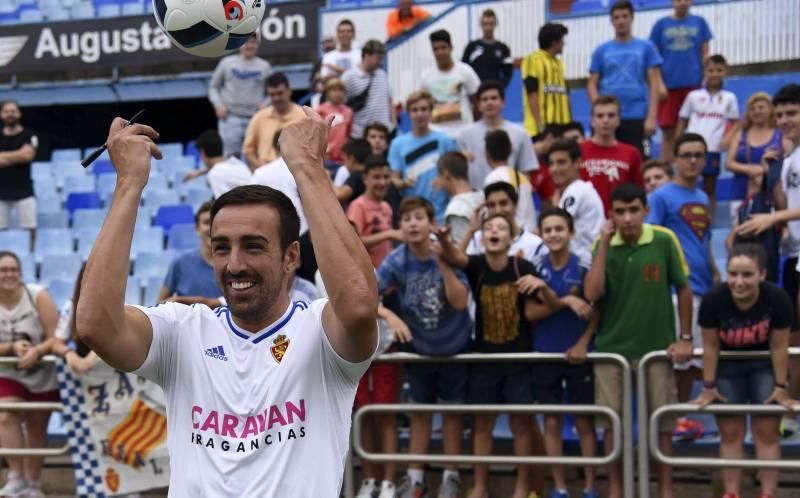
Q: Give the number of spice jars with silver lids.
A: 0